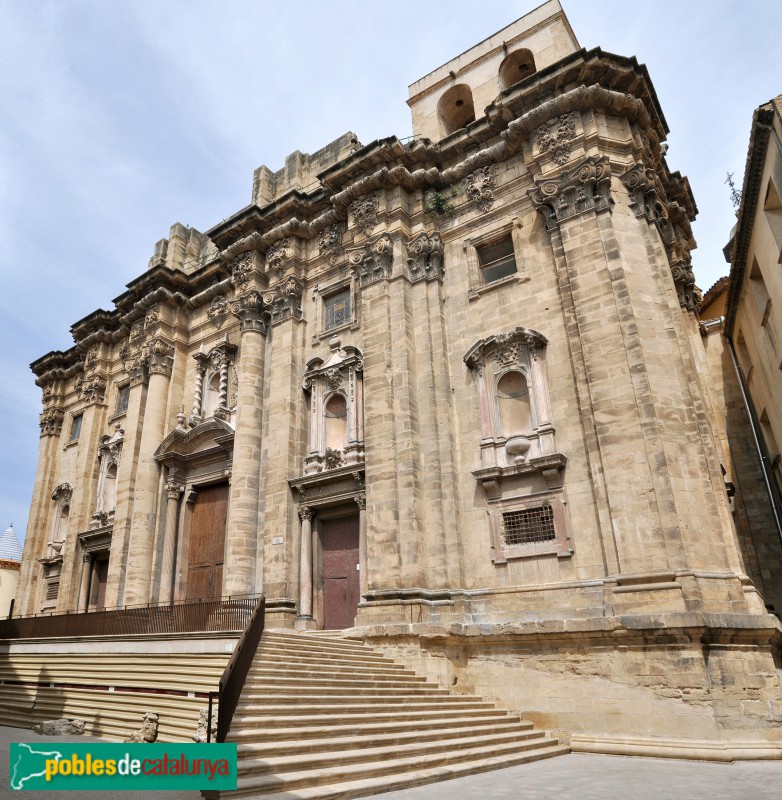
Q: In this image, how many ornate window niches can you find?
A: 5